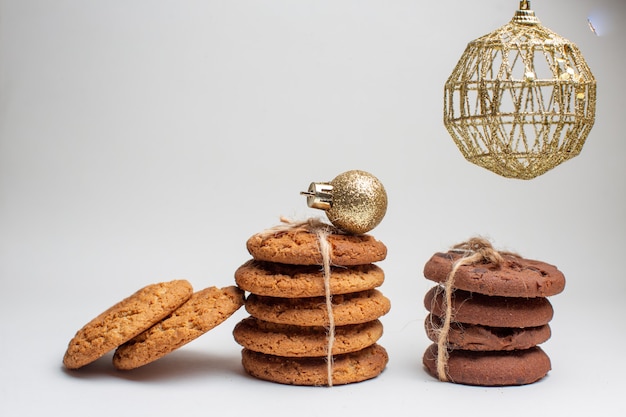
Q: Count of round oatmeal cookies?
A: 7